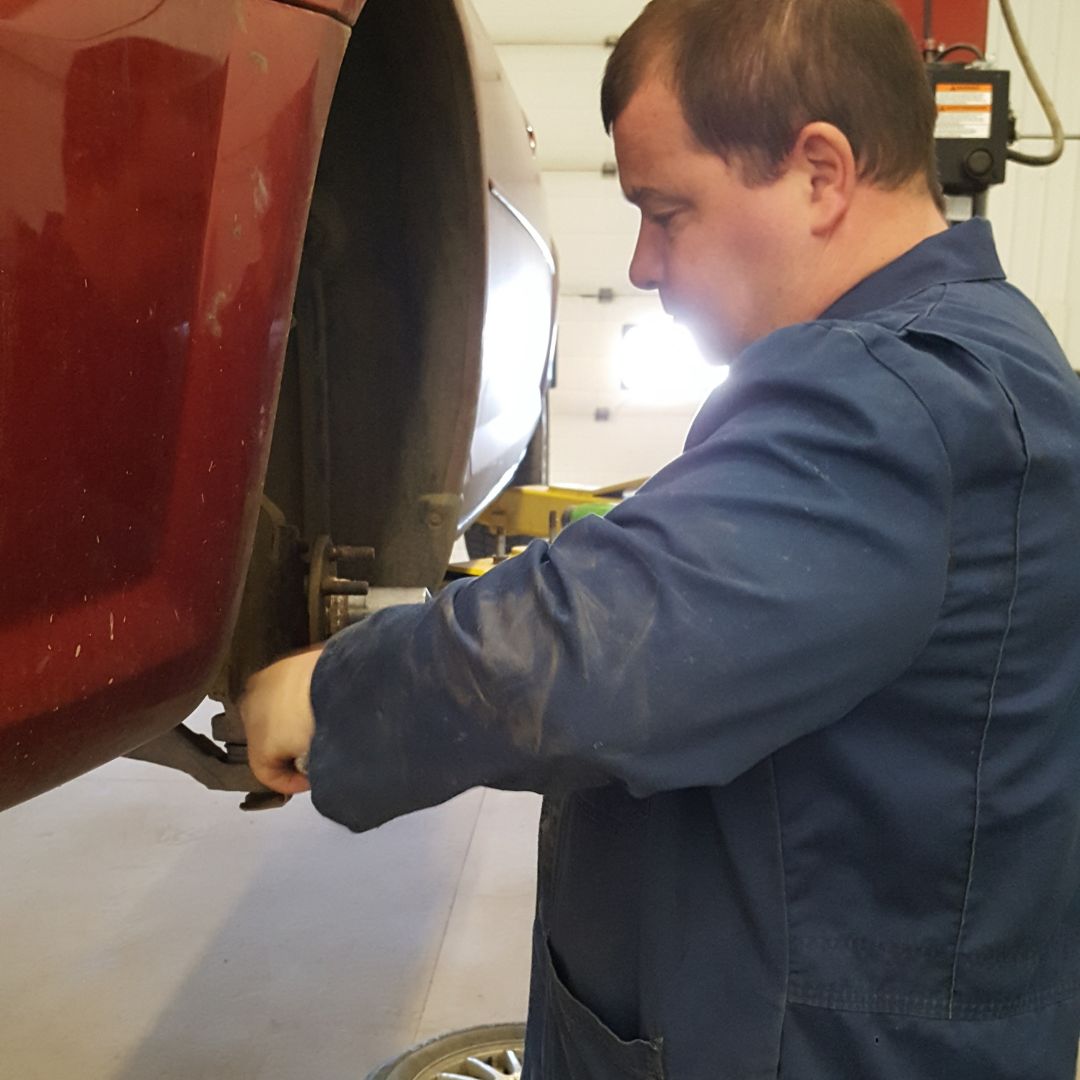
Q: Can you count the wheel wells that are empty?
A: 1